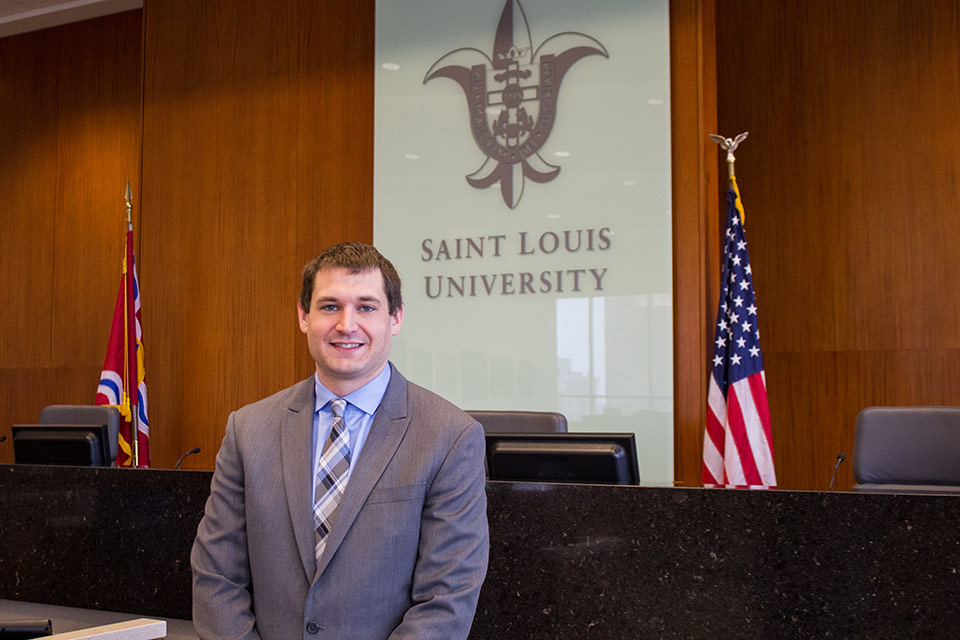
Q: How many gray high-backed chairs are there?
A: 3